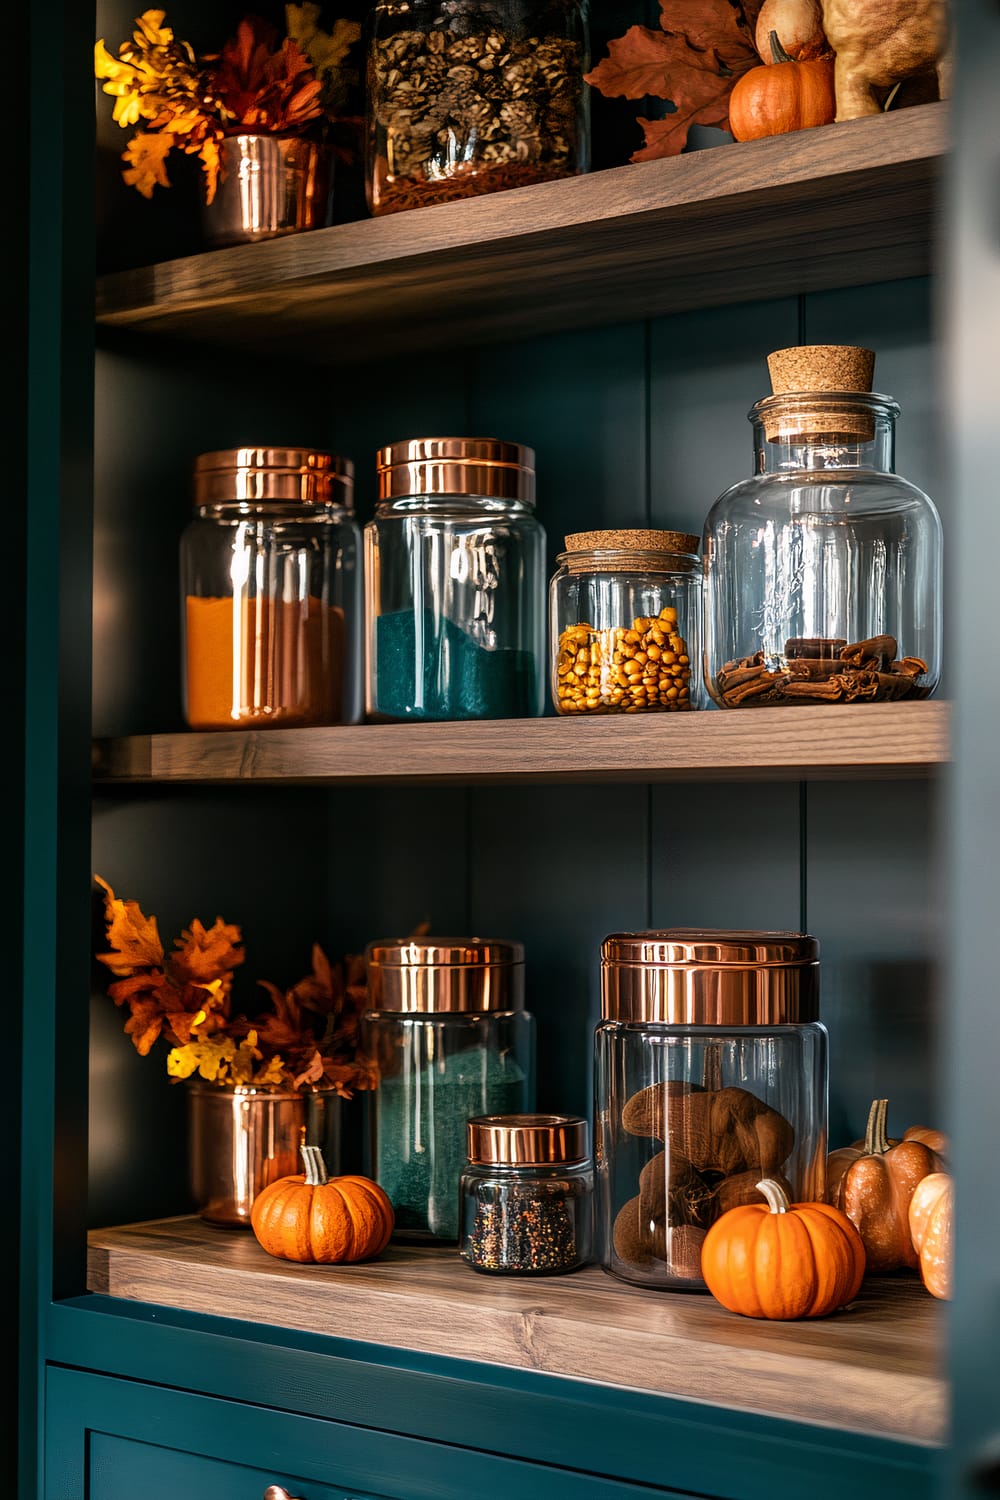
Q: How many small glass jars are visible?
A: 2